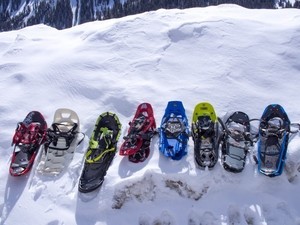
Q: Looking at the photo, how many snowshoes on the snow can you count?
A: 8